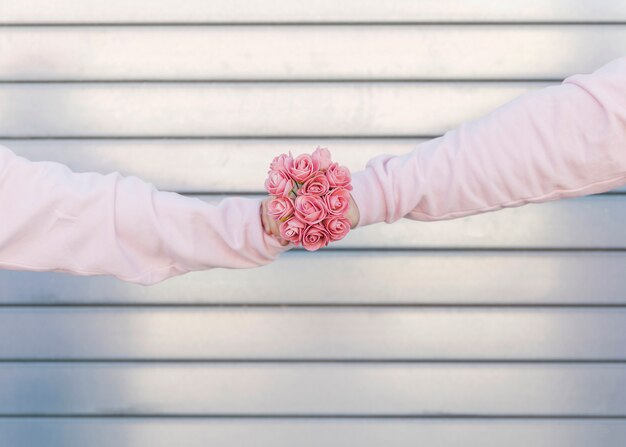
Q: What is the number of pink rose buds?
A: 12